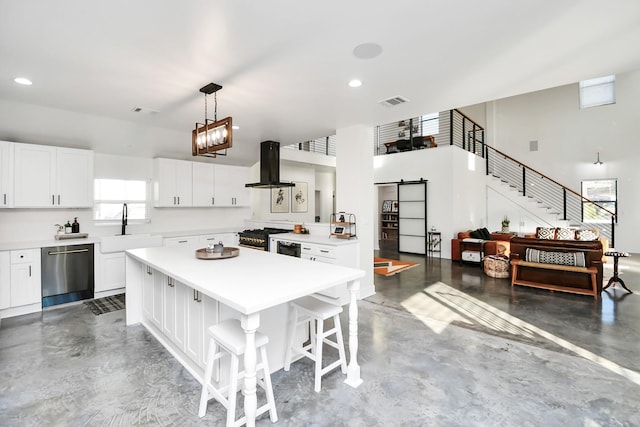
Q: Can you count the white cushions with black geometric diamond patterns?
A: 3